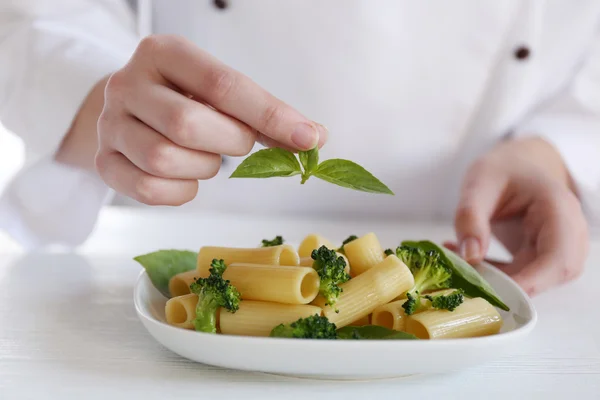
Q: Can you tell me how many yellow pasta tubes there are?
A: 11